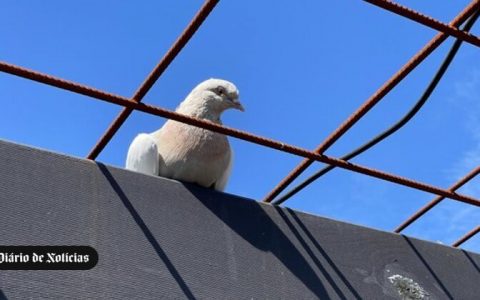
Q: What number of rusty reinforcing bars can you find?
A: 6